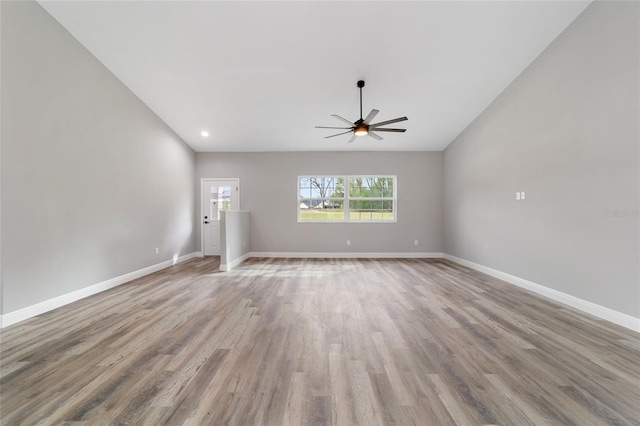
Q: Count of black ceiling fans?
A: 1